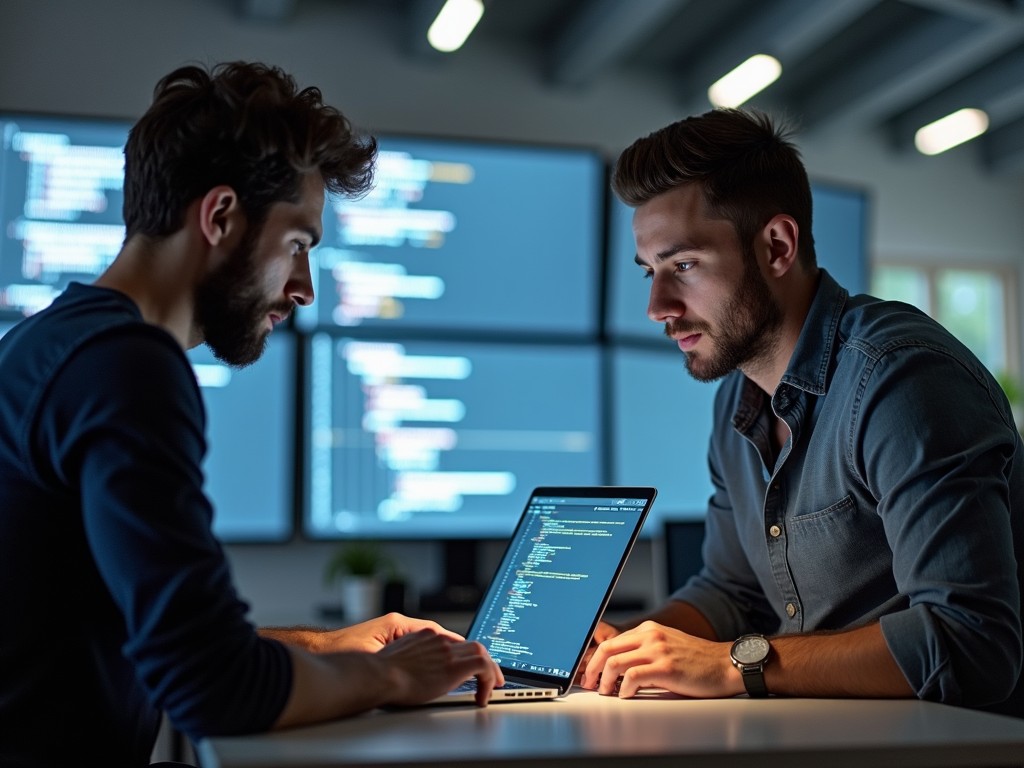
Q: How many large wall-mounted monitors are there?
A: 6